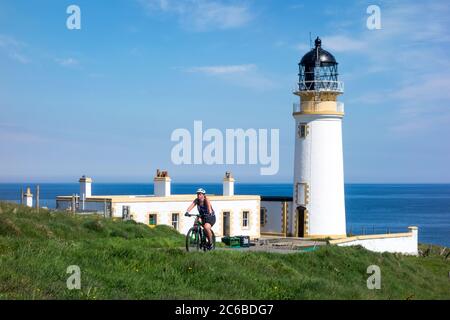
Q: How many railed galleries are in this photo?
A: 2